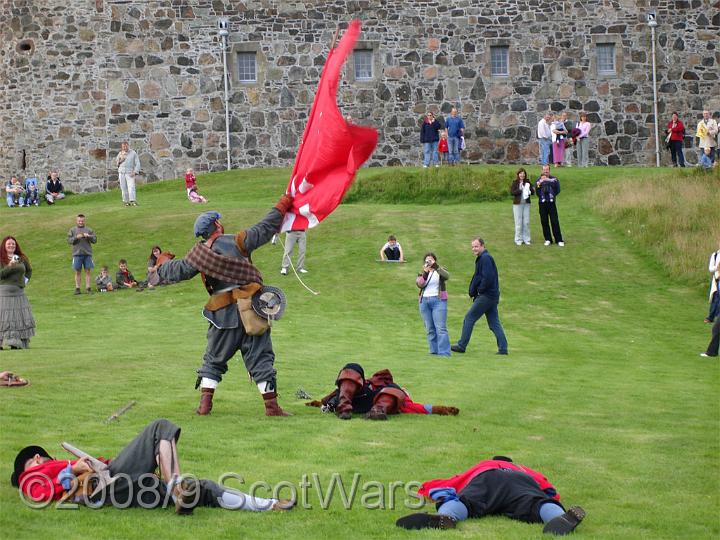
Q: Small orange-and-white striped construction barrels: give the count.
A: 0